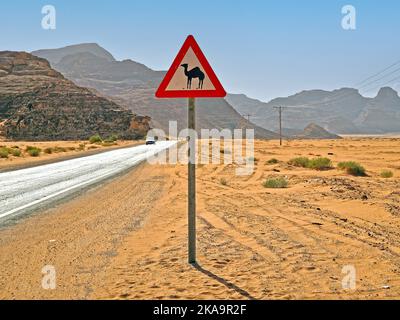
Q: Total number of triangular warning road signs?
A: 1